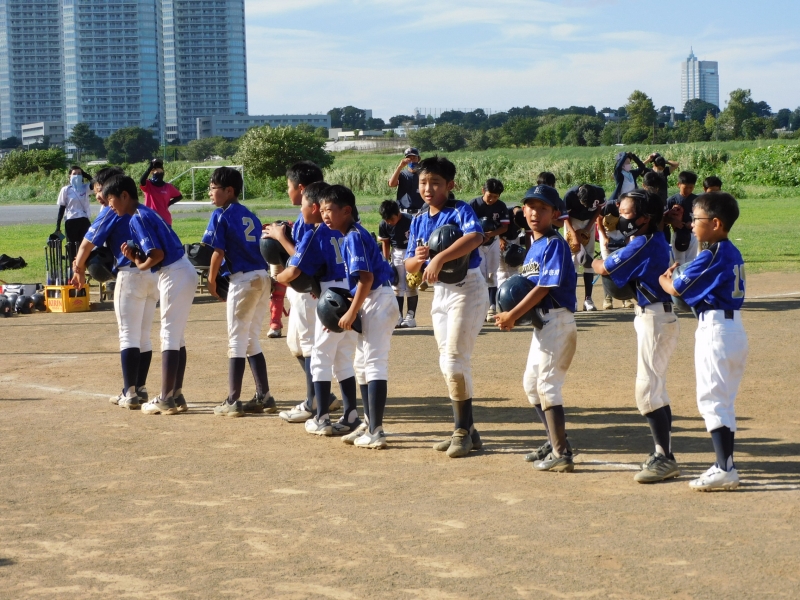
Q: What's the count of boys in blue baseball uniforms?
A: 10